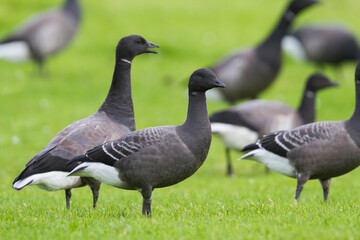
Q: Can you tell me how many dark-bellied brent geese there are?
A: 7